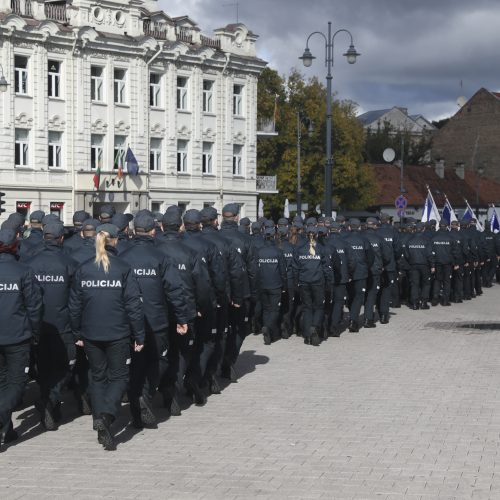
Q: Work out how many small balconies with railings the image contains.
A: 2